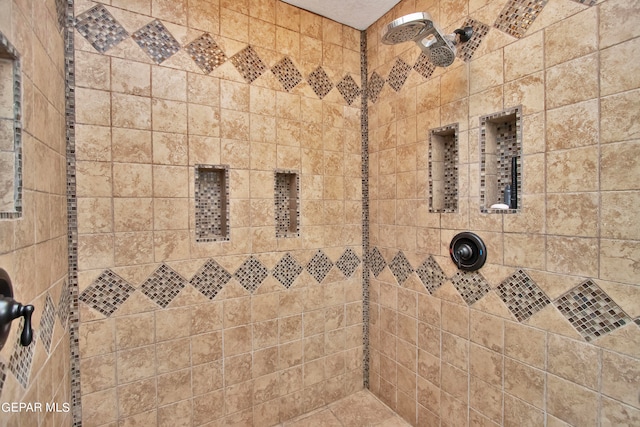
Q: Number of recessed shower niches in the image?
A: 5